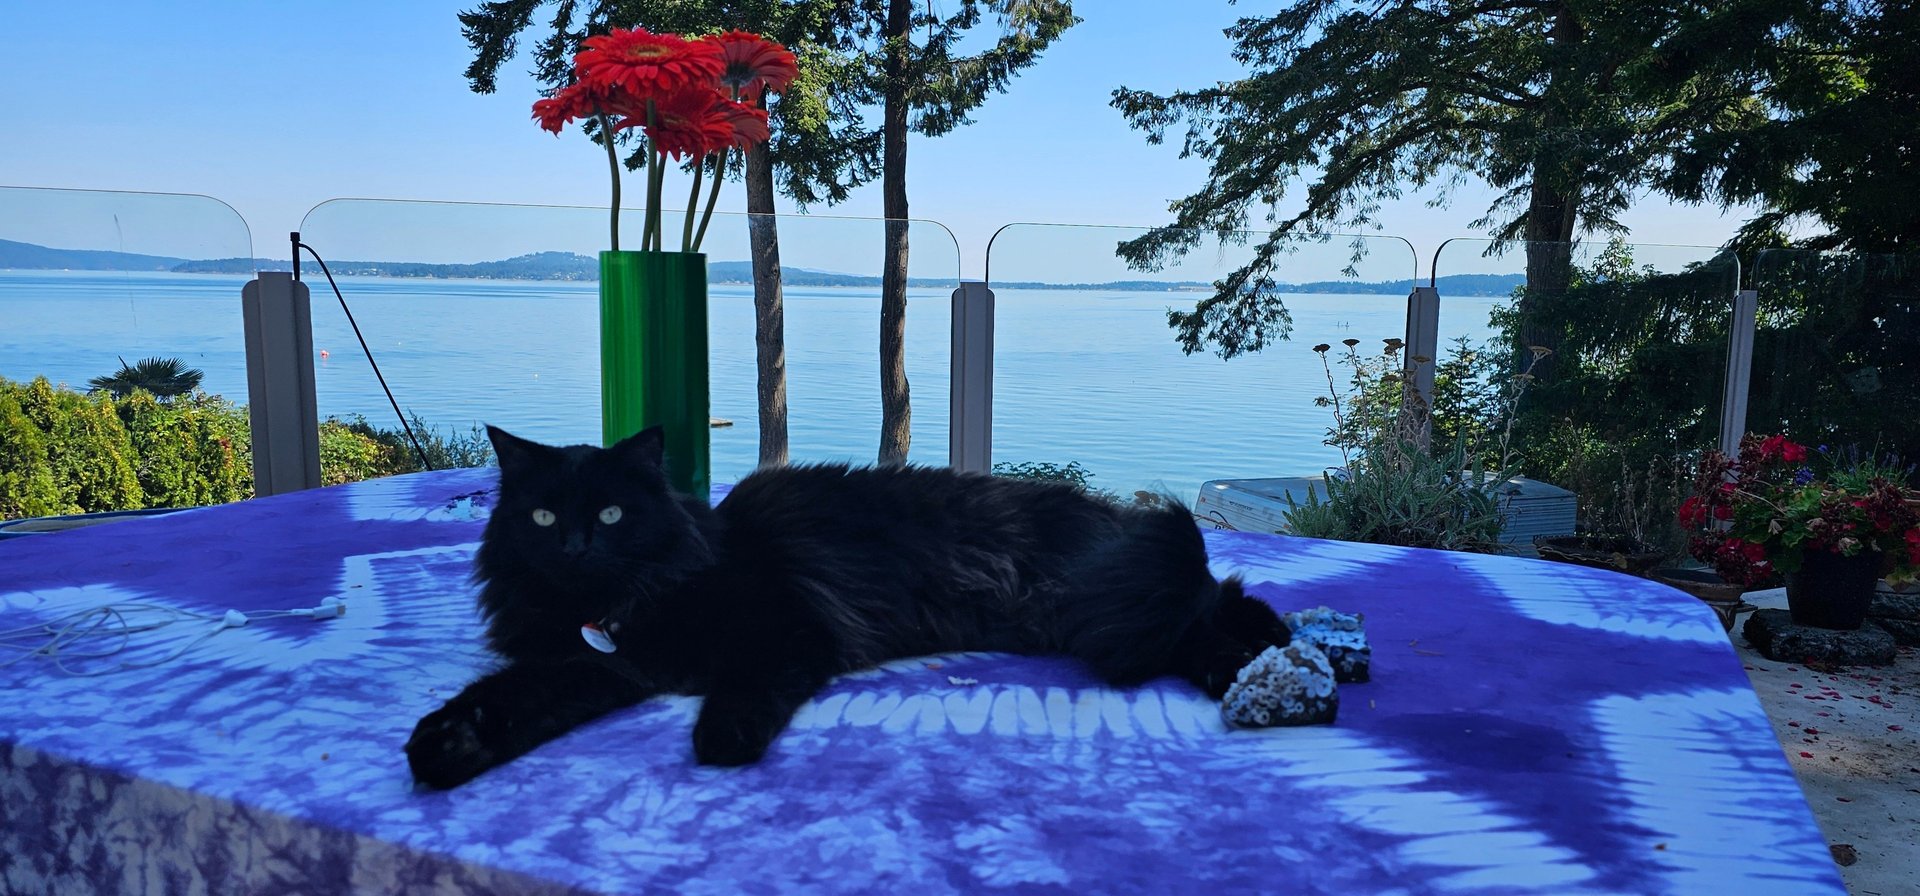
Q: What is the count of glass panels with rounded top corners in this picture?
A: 5